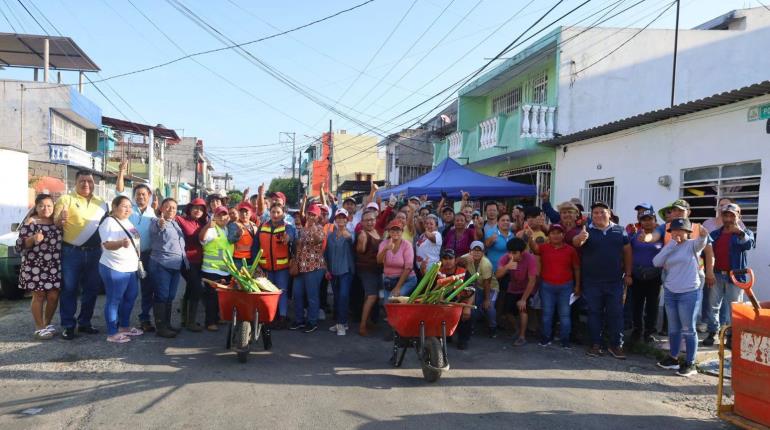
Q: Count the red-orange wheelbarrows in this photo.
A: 2